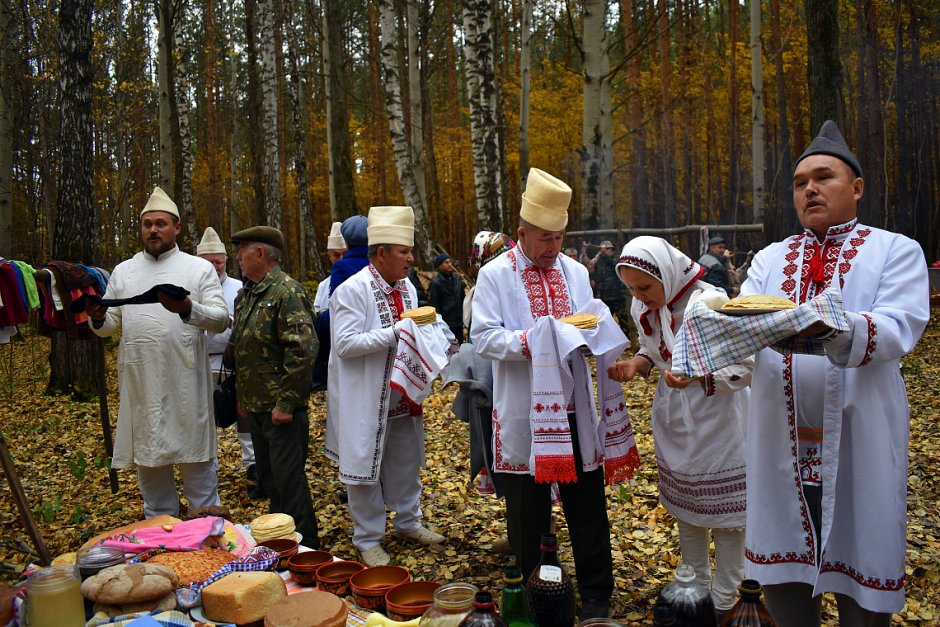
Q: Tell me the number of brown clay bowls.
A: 5